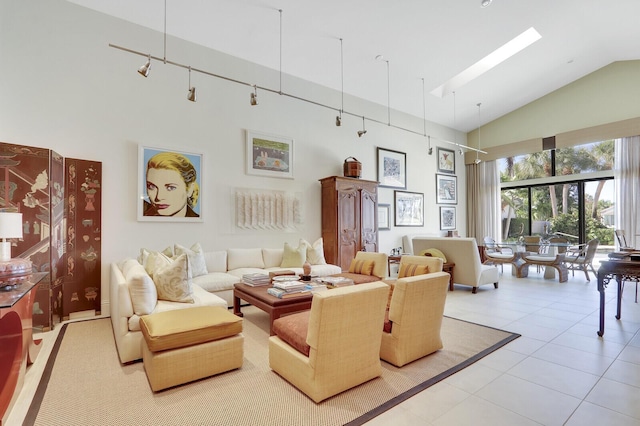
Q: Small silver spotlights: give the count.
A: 8